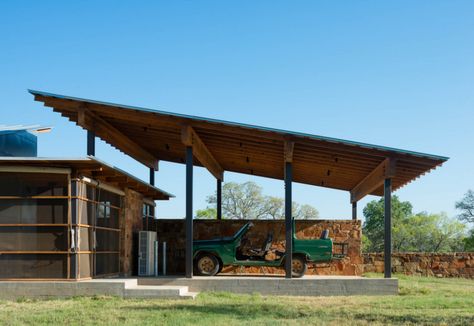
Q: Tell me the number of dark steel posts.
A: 7